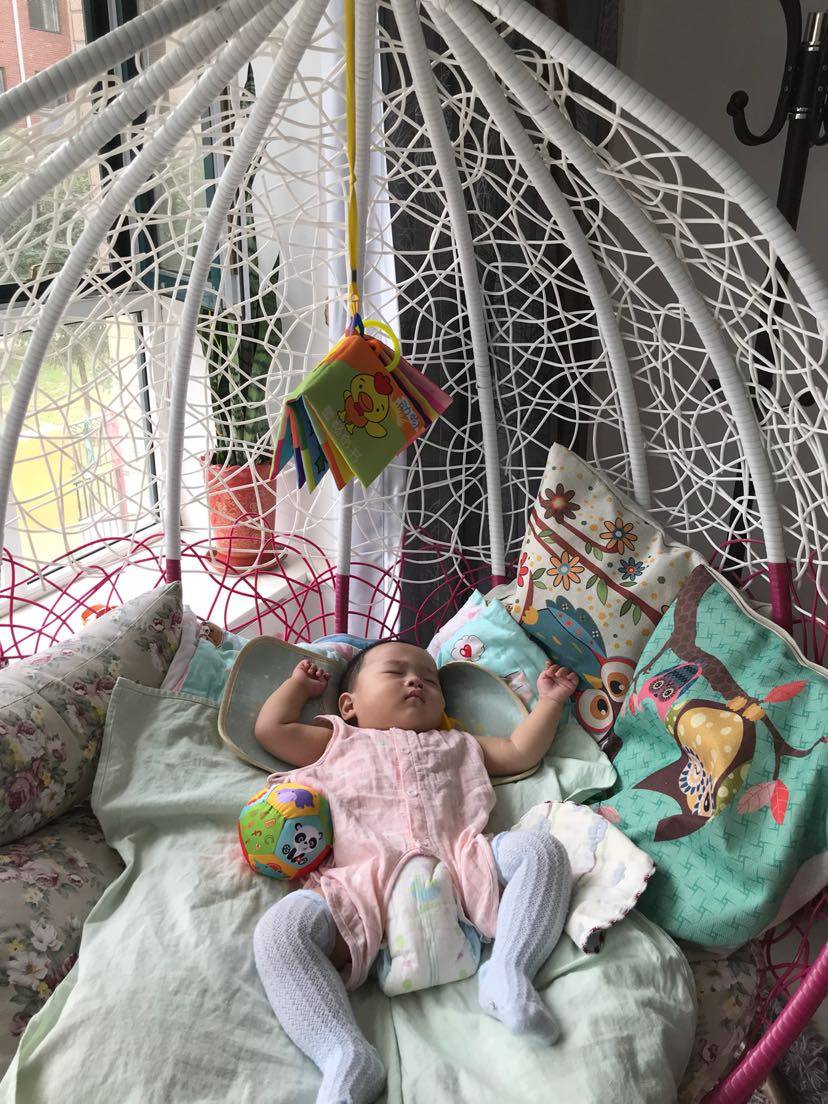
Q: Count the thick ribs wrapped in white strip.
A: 9